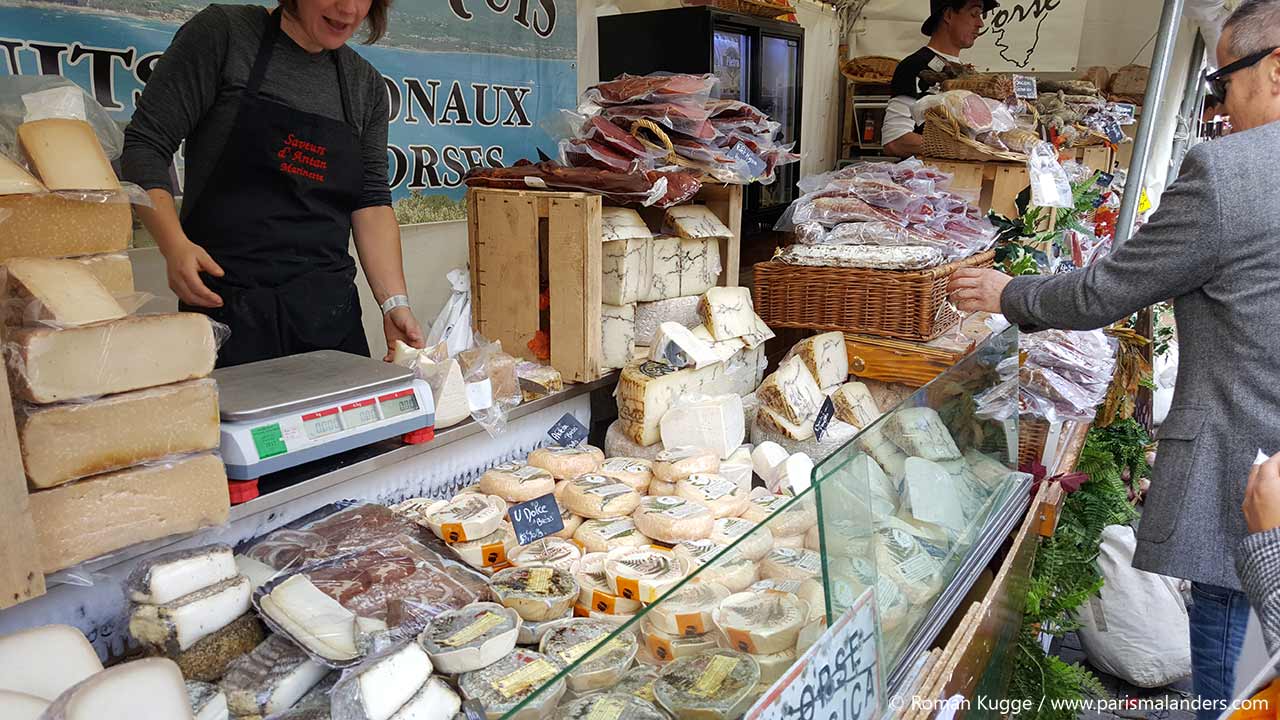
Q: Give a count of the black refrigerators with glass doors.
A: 1